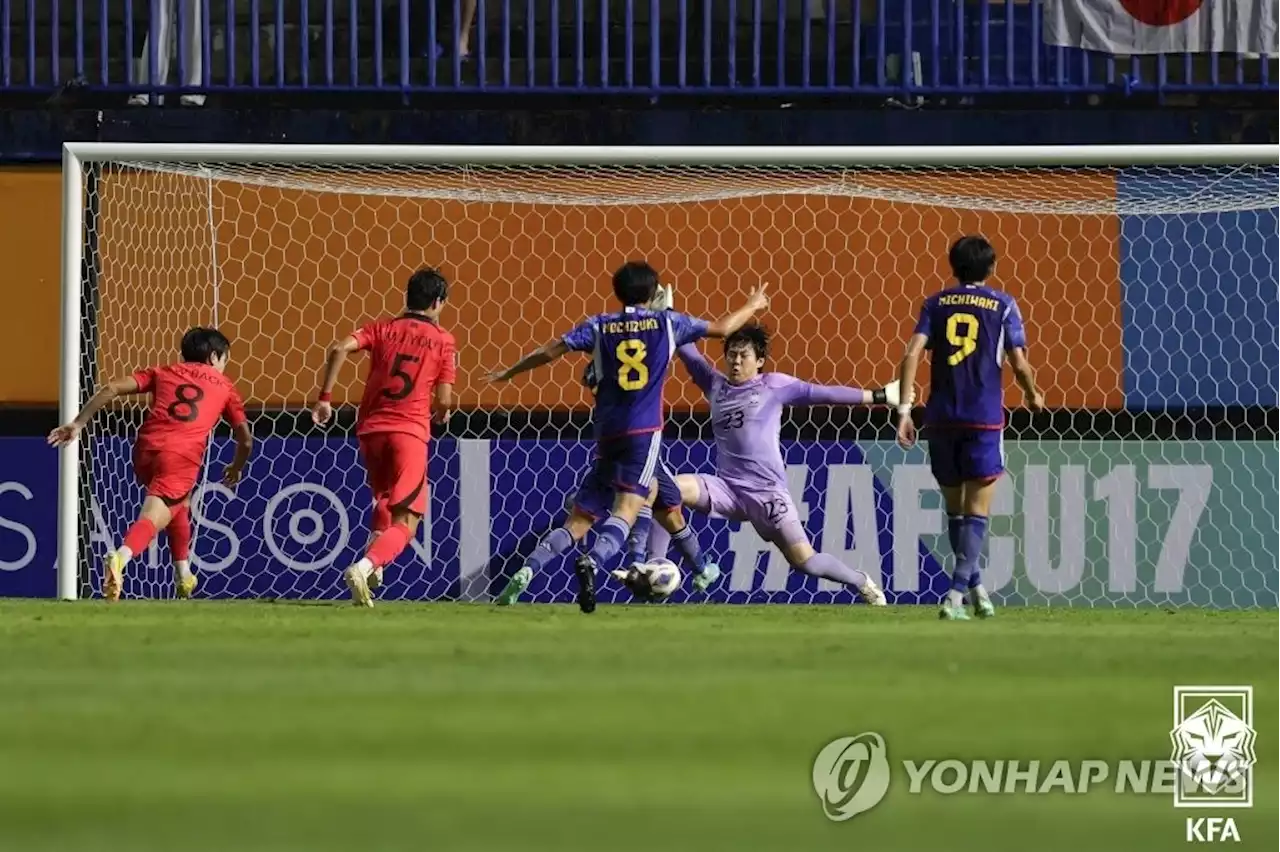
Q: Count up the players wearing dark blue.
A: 3